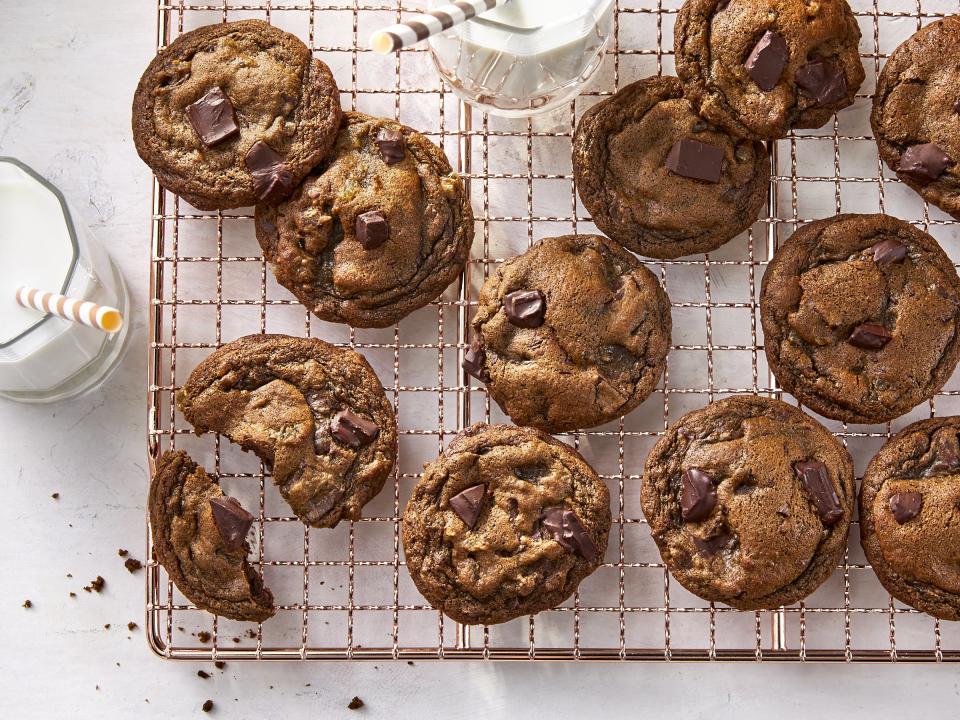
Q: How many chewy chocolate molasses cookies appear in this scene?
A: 11